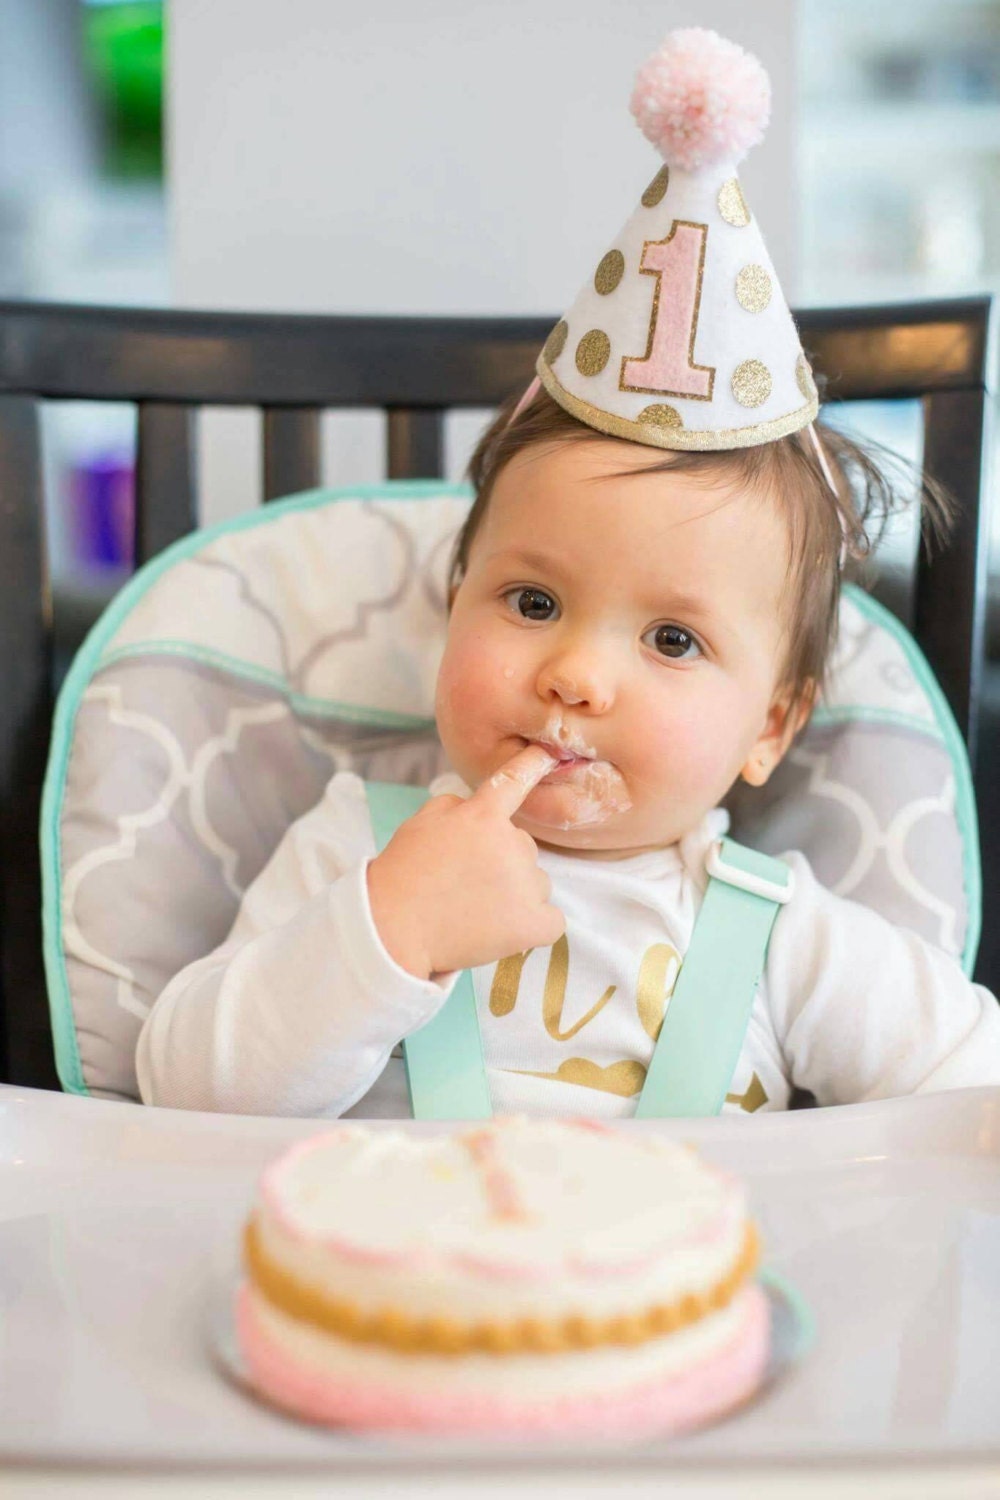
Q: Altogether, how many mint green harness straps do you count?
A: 2